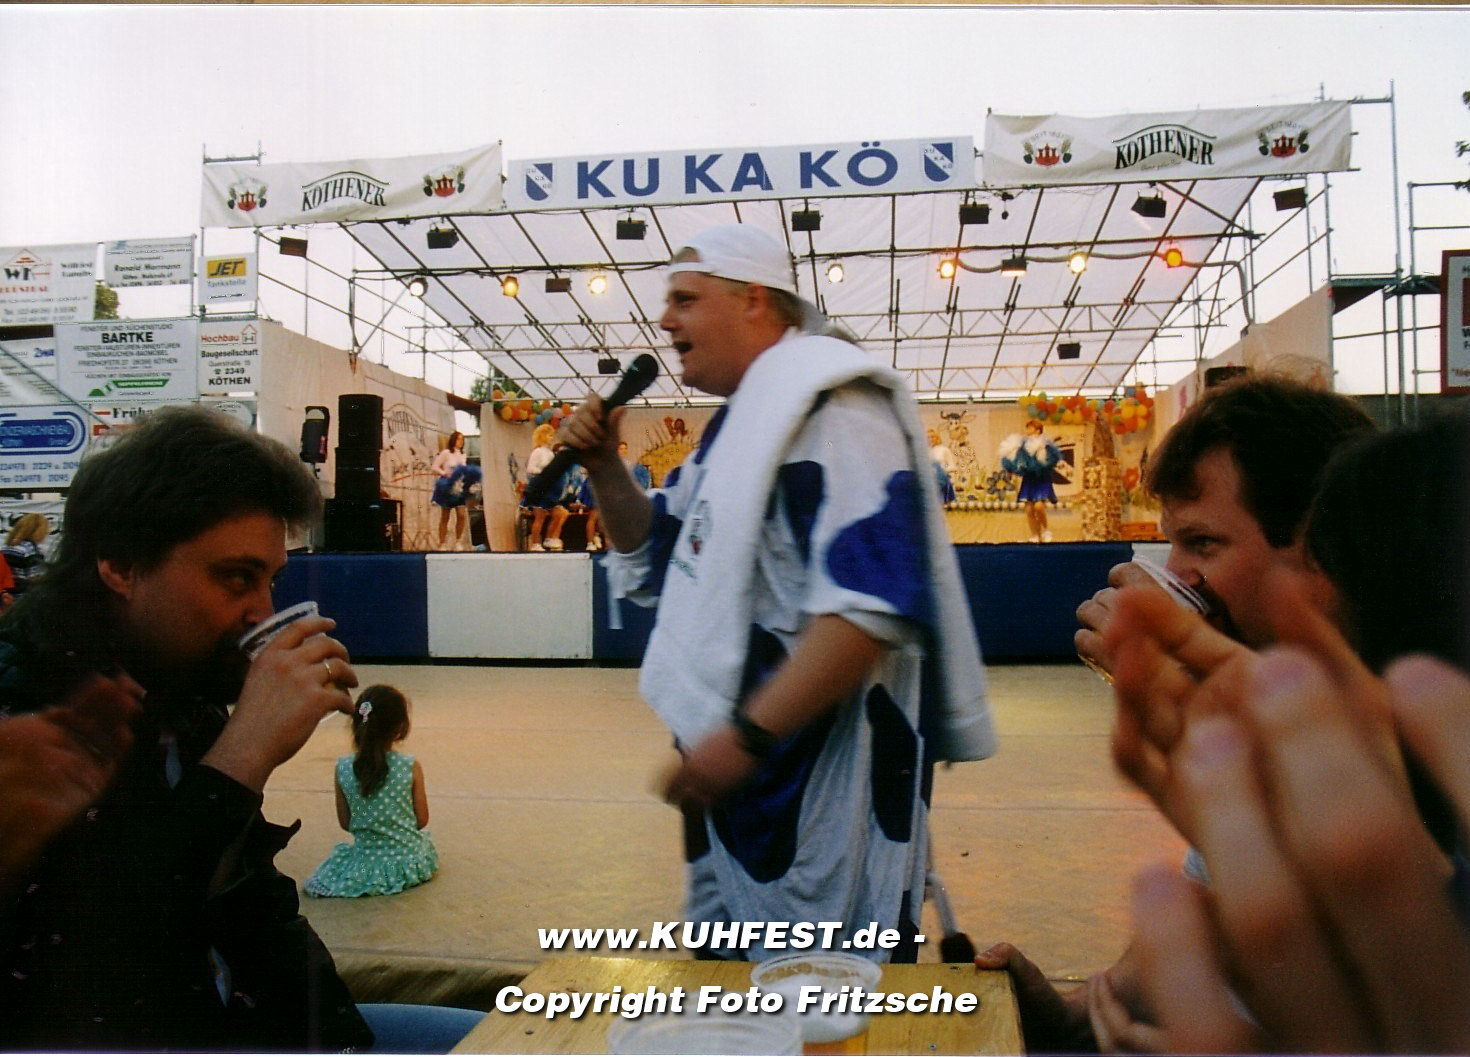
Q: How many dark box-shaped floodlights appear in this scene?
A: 11